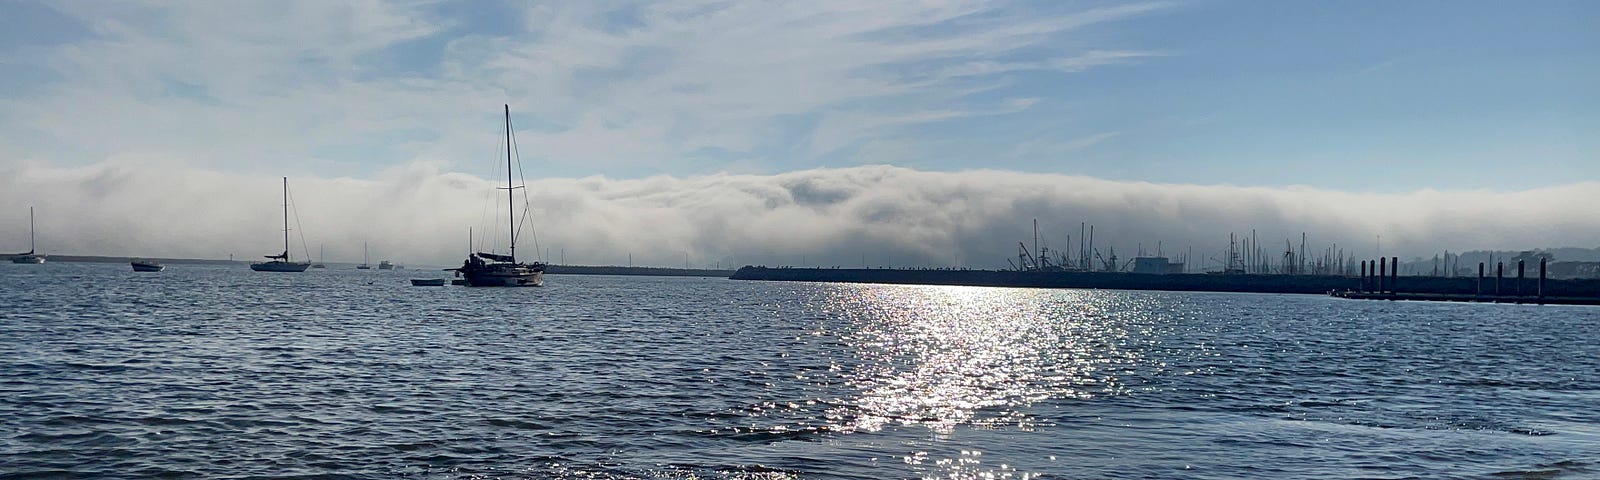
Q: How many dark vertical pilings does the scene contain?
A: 8